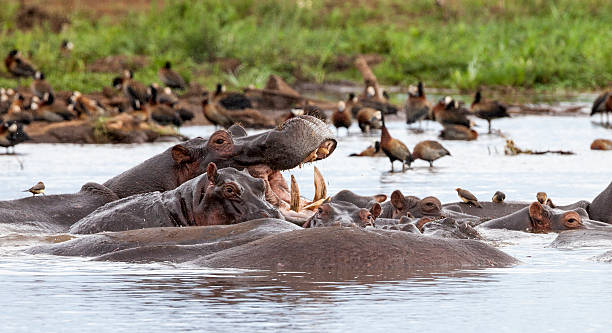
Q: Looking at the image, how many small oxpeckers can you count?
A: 4